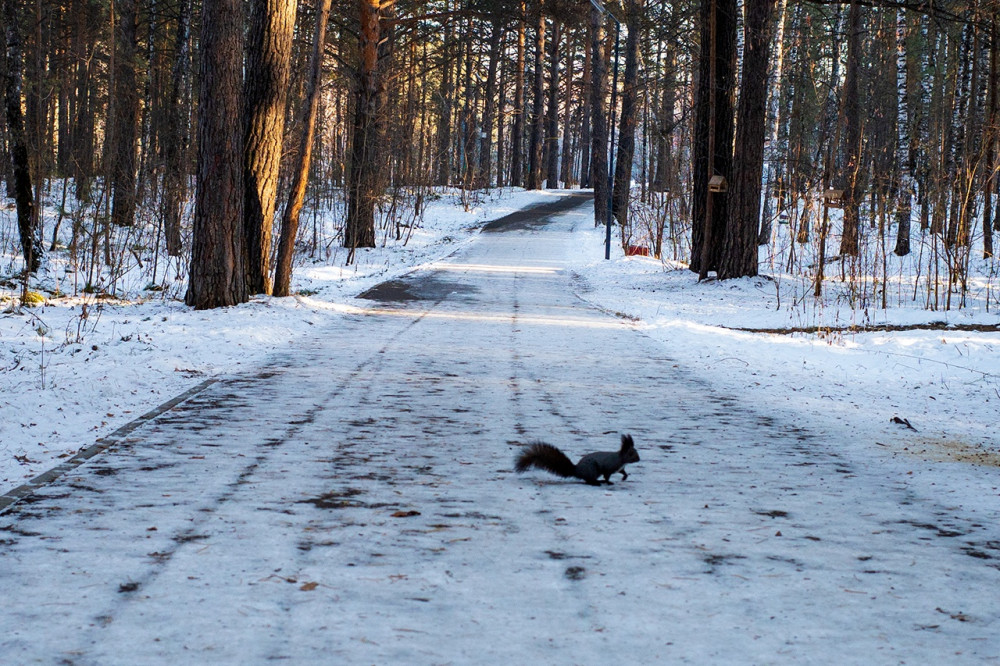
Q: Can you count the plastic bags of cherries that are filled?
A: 0